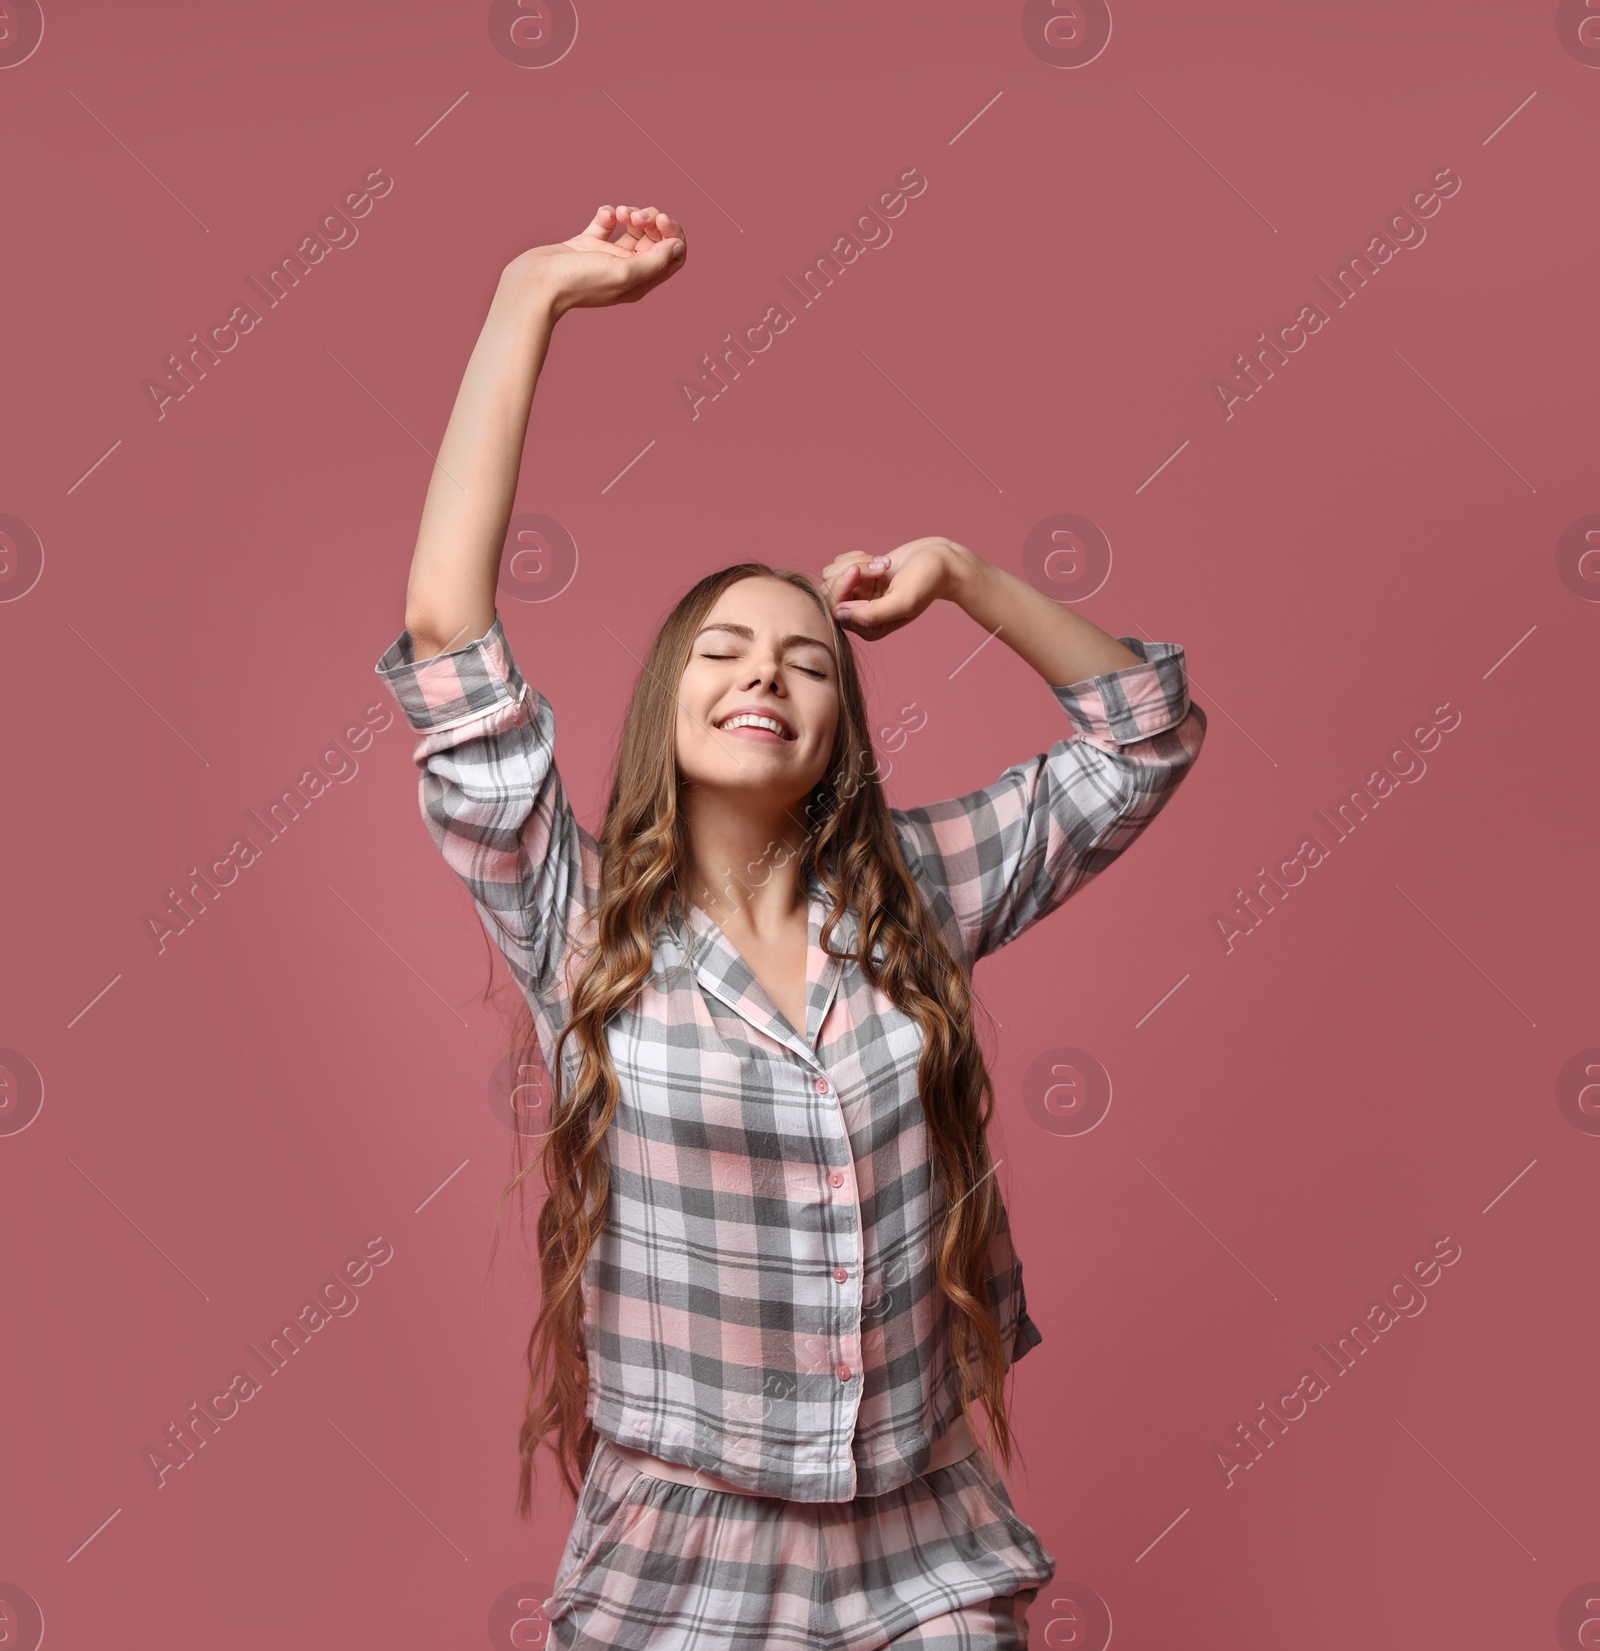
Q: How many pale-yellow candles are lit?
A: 0